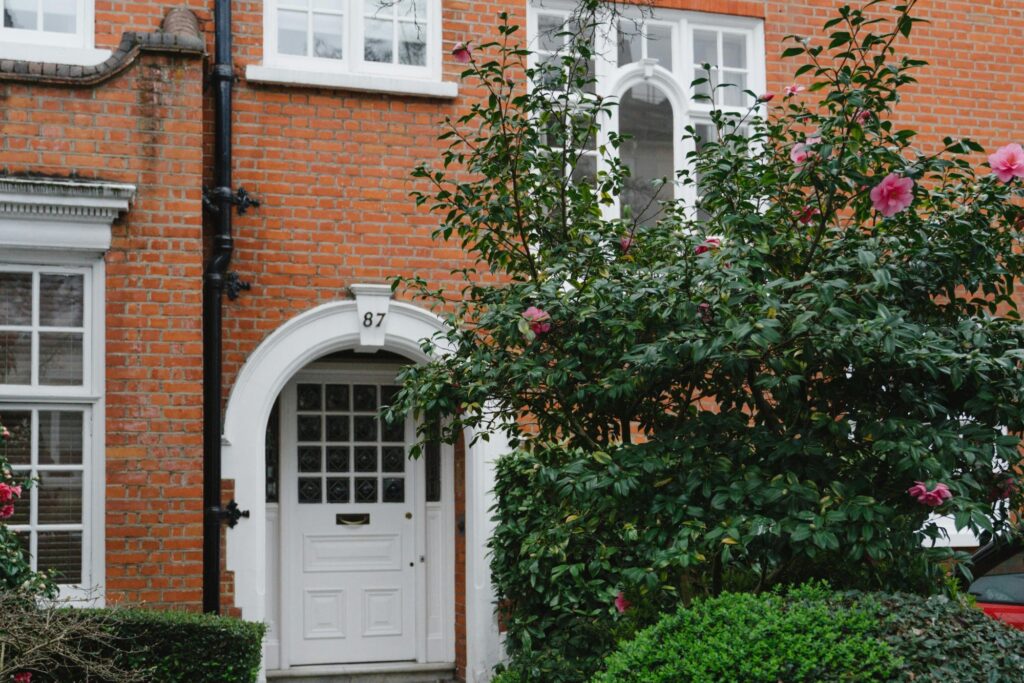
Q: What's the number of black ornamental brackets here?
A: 3